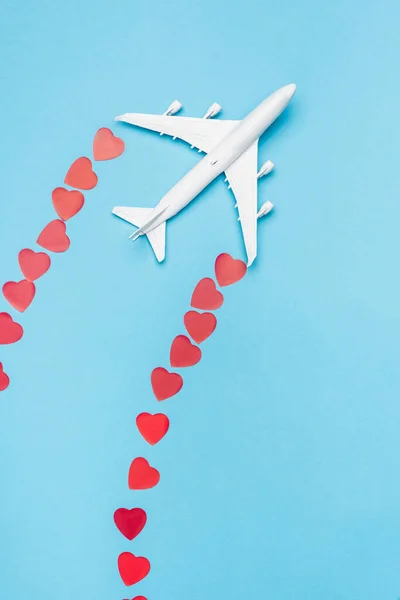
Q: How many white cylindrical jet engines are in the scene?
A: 4